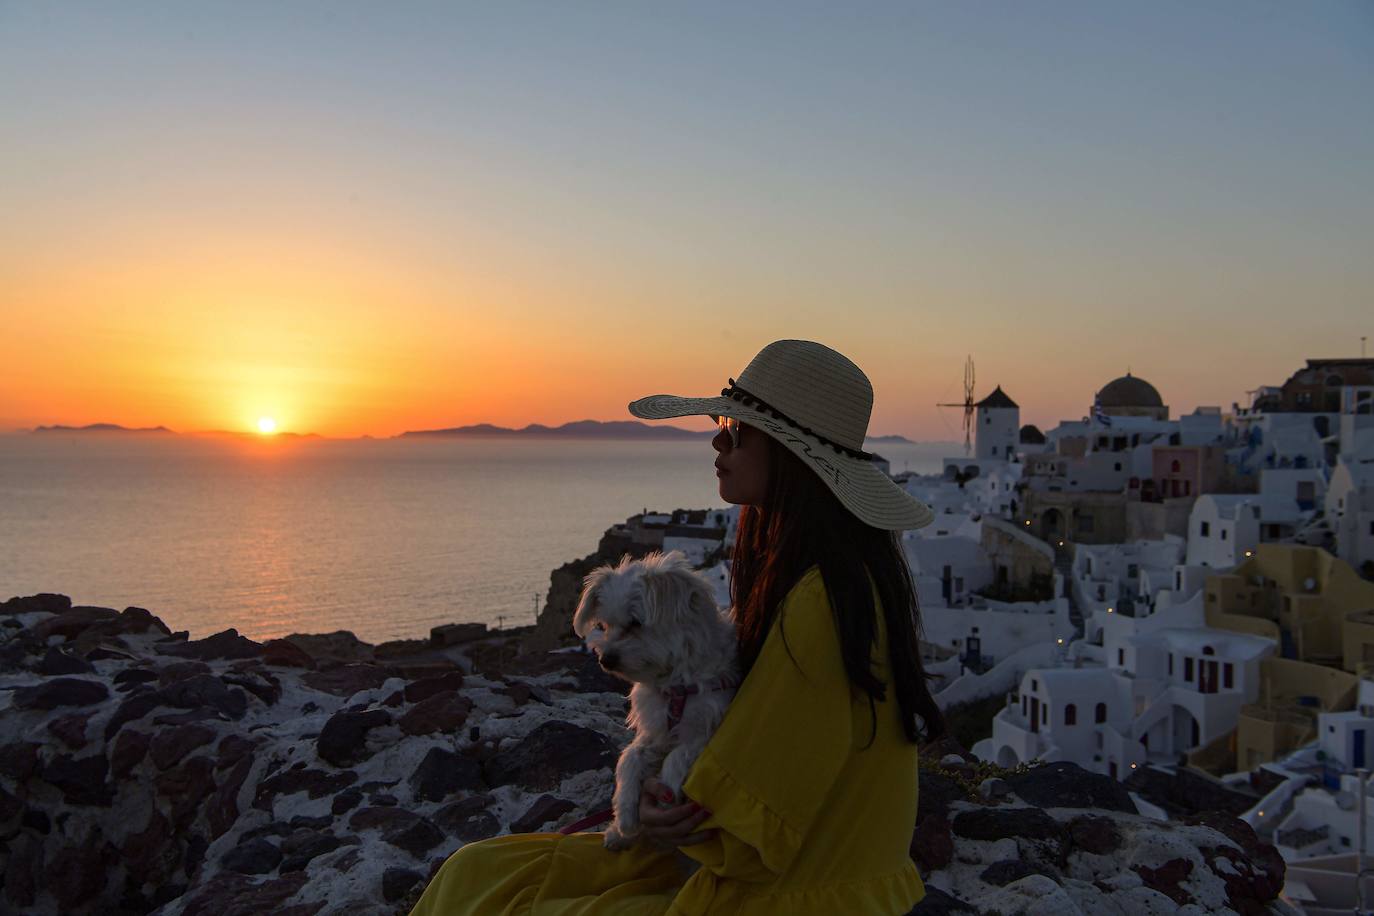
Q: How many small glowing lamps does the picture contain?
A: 7